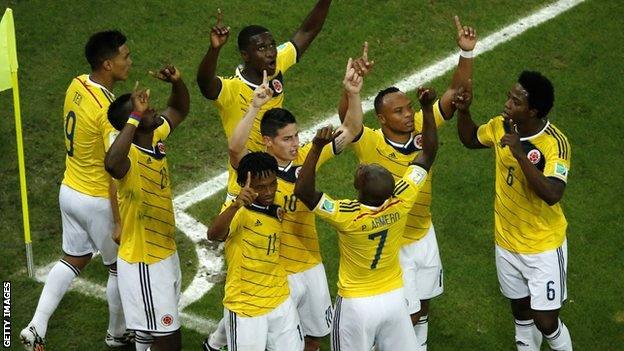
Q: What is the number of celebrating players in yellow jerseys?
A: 8